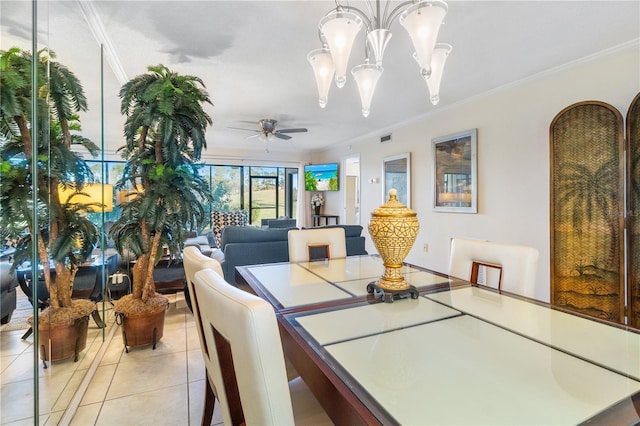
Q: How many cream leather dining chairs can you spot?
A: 4